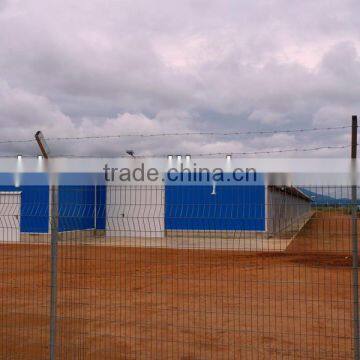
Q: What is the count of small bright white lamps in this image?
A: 6